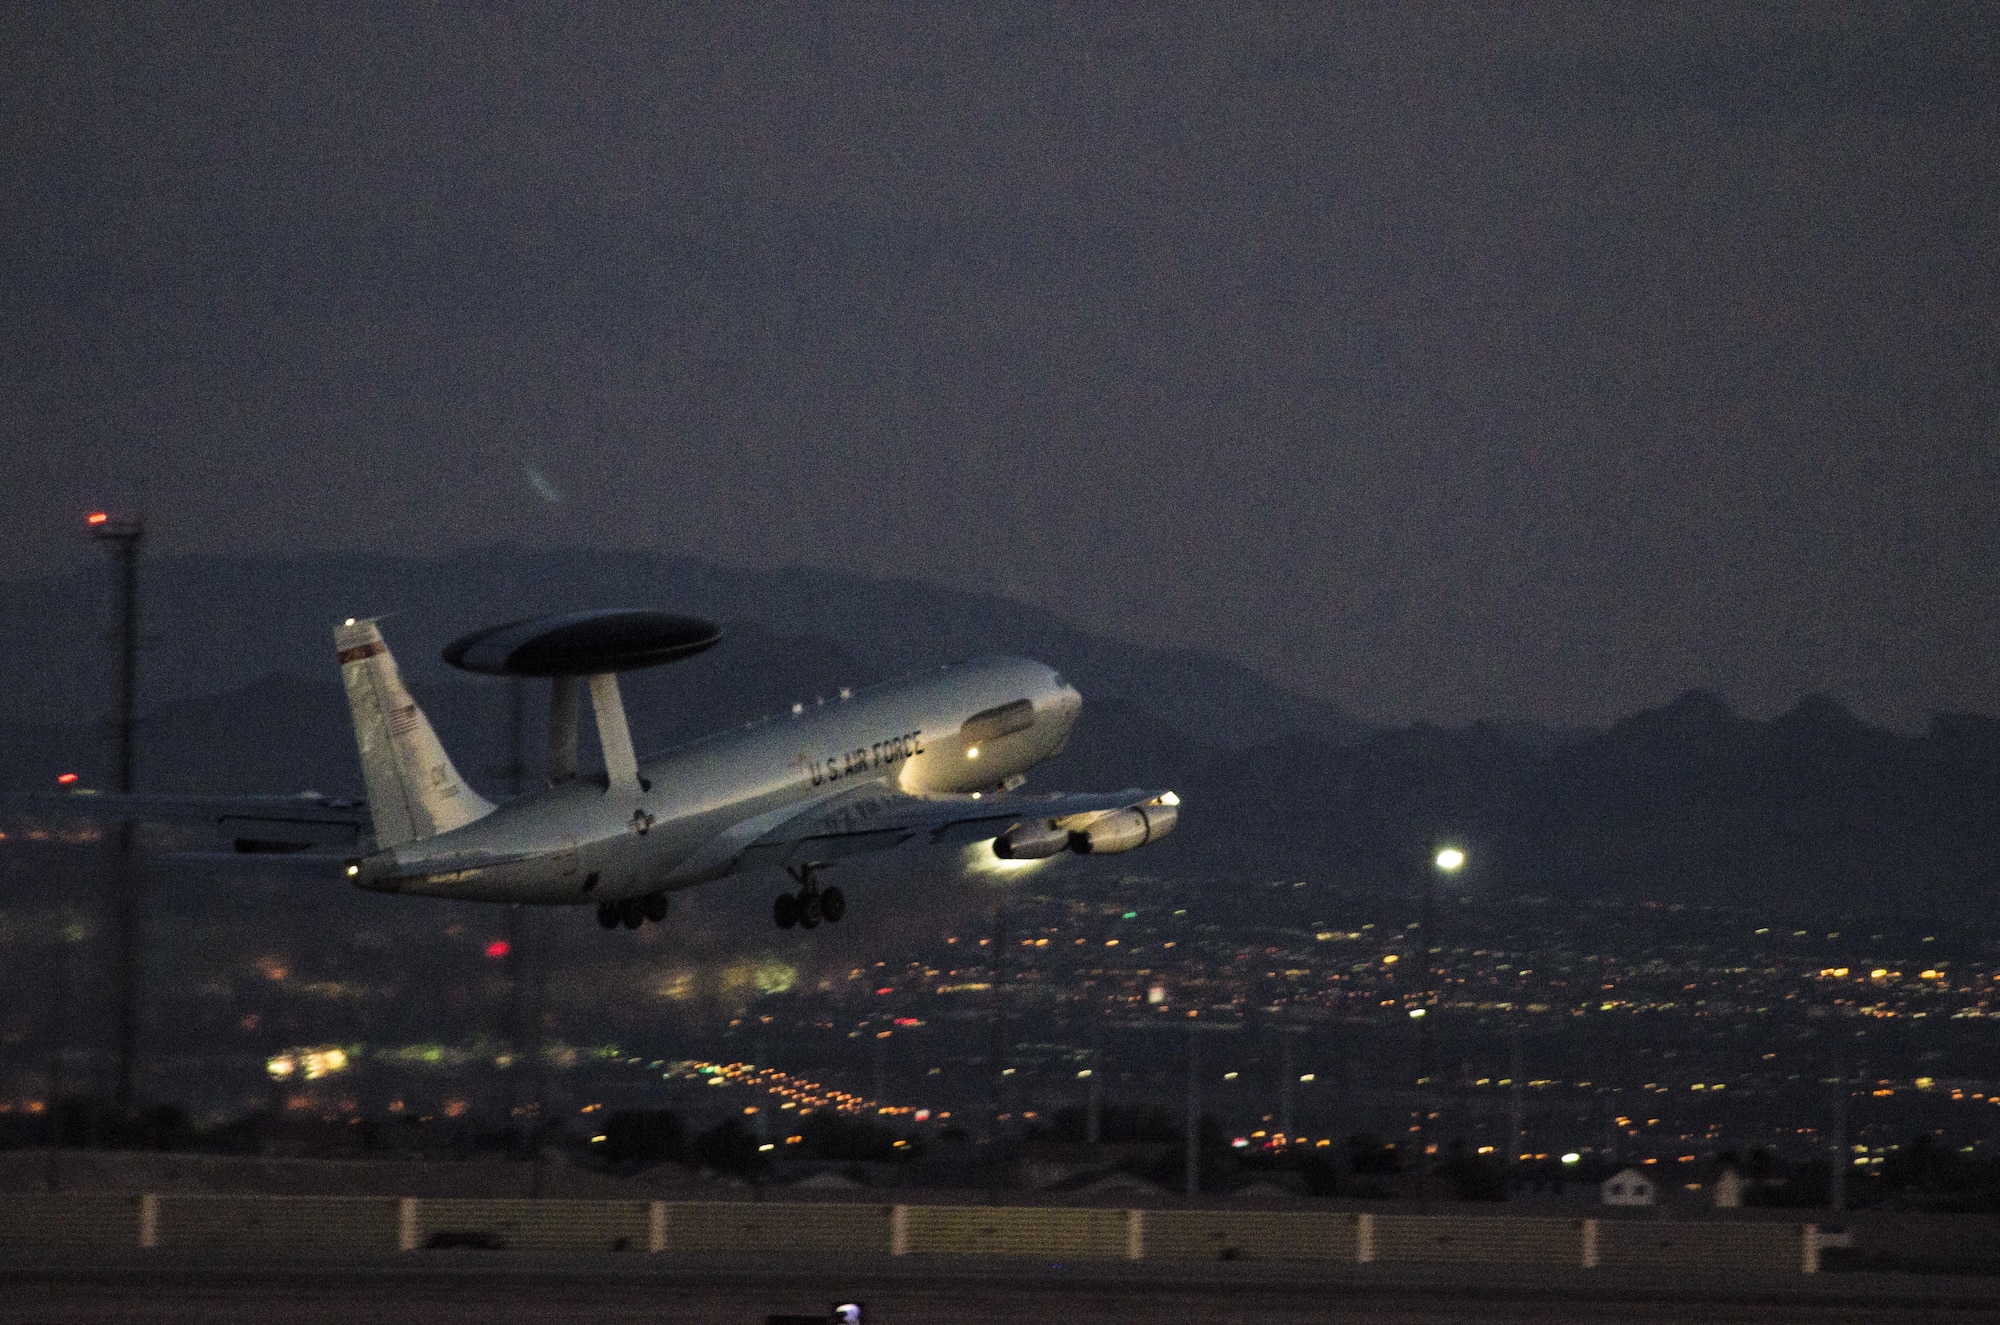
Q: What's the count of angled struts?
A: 2